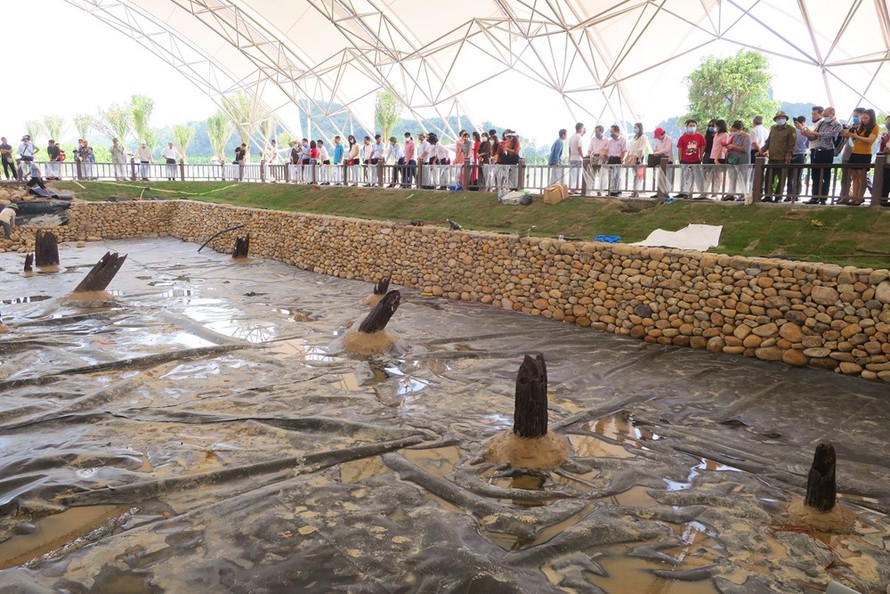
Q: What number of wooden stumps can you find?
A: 8